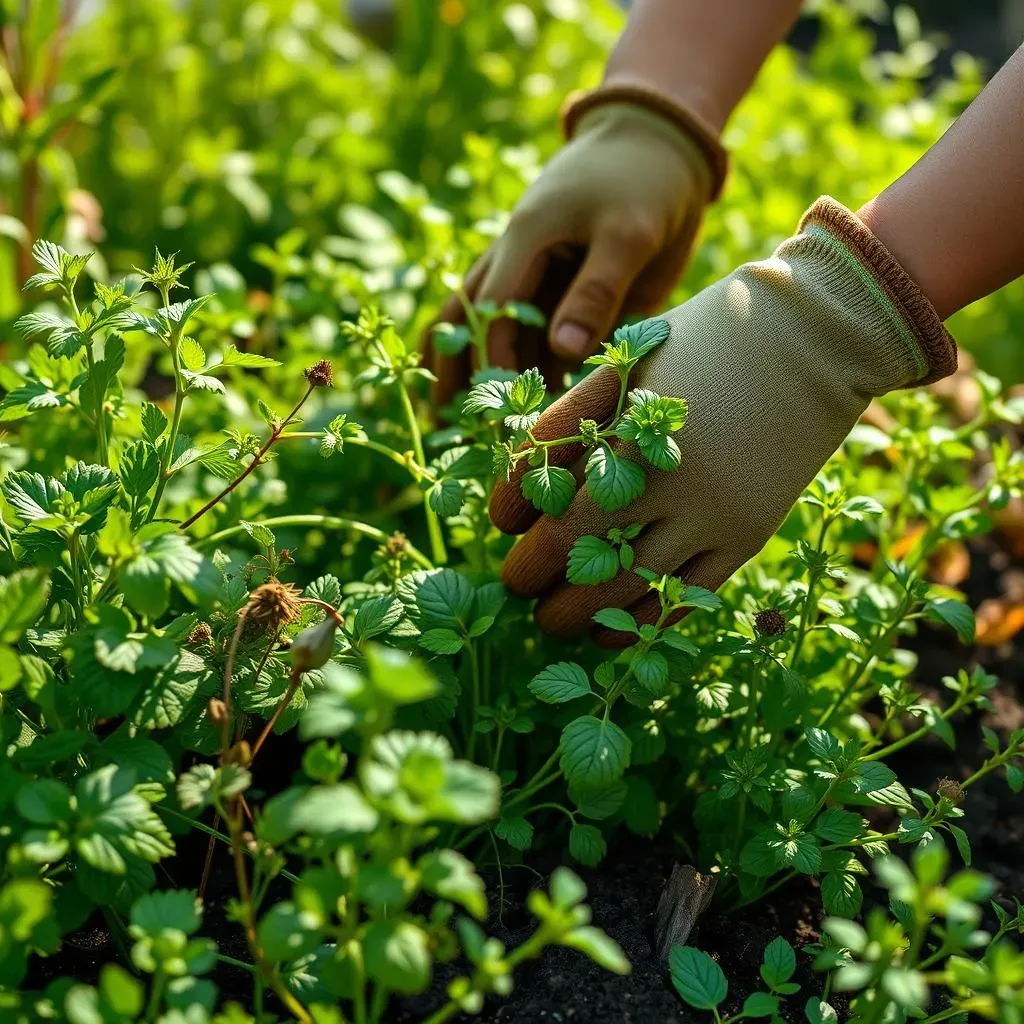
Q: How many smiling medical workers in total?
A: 0